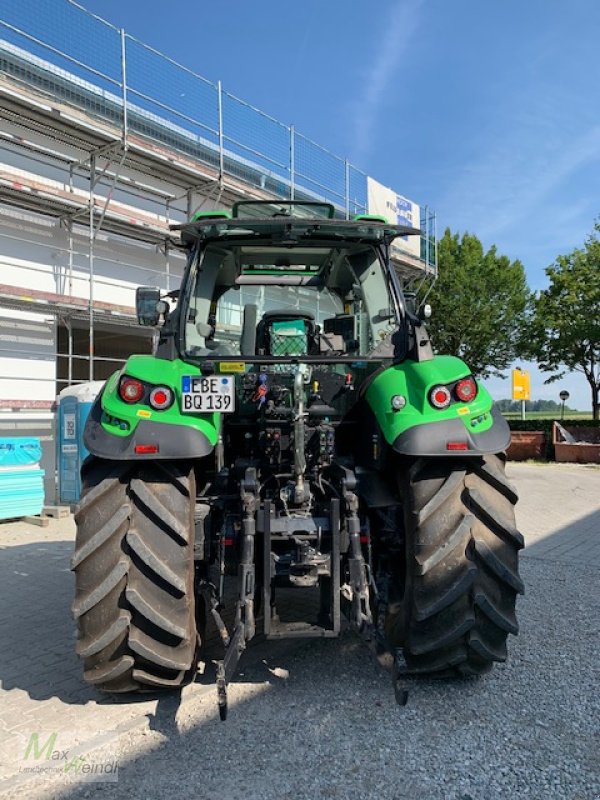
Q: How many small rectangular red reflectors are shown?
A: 2